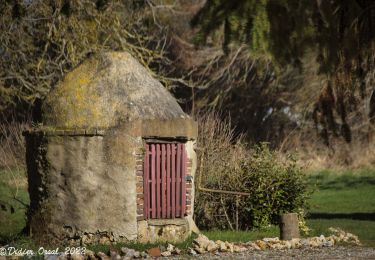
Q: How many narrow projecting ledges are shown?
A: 1